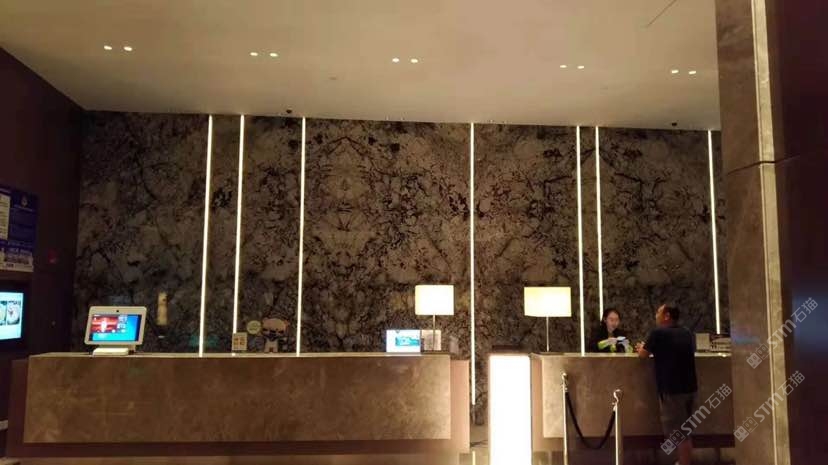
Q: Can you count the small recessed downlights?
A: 10